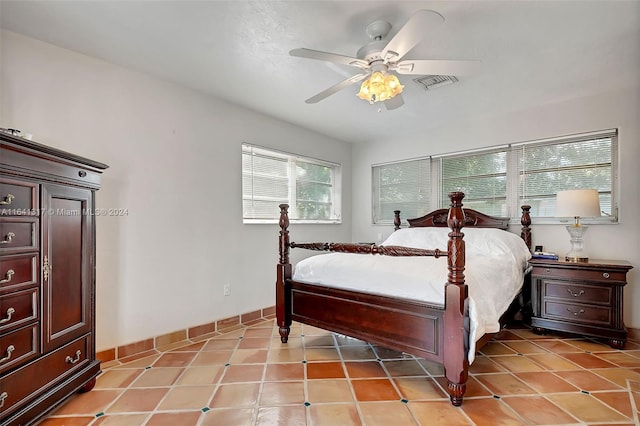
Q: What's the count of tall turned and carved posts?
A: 4